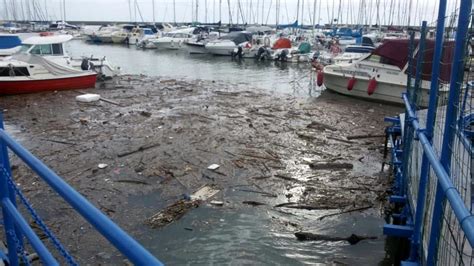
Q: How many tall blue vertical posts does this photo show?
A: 4